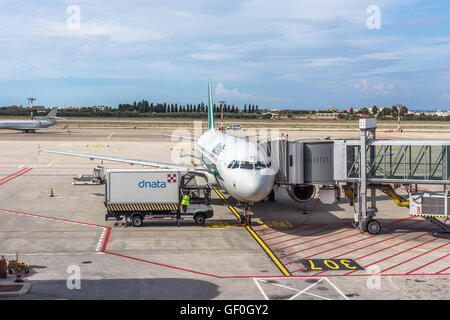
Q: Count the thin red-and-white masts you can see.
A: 3